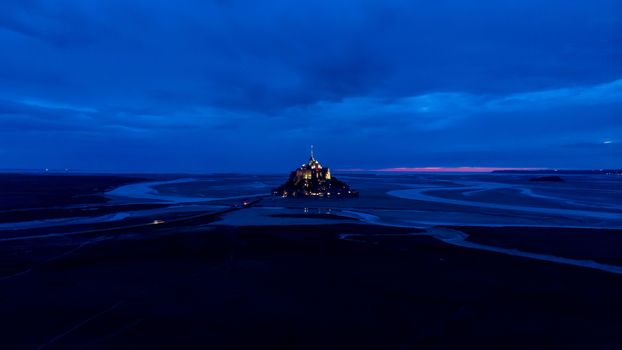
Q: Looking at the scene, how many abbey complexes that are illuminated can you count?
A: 1